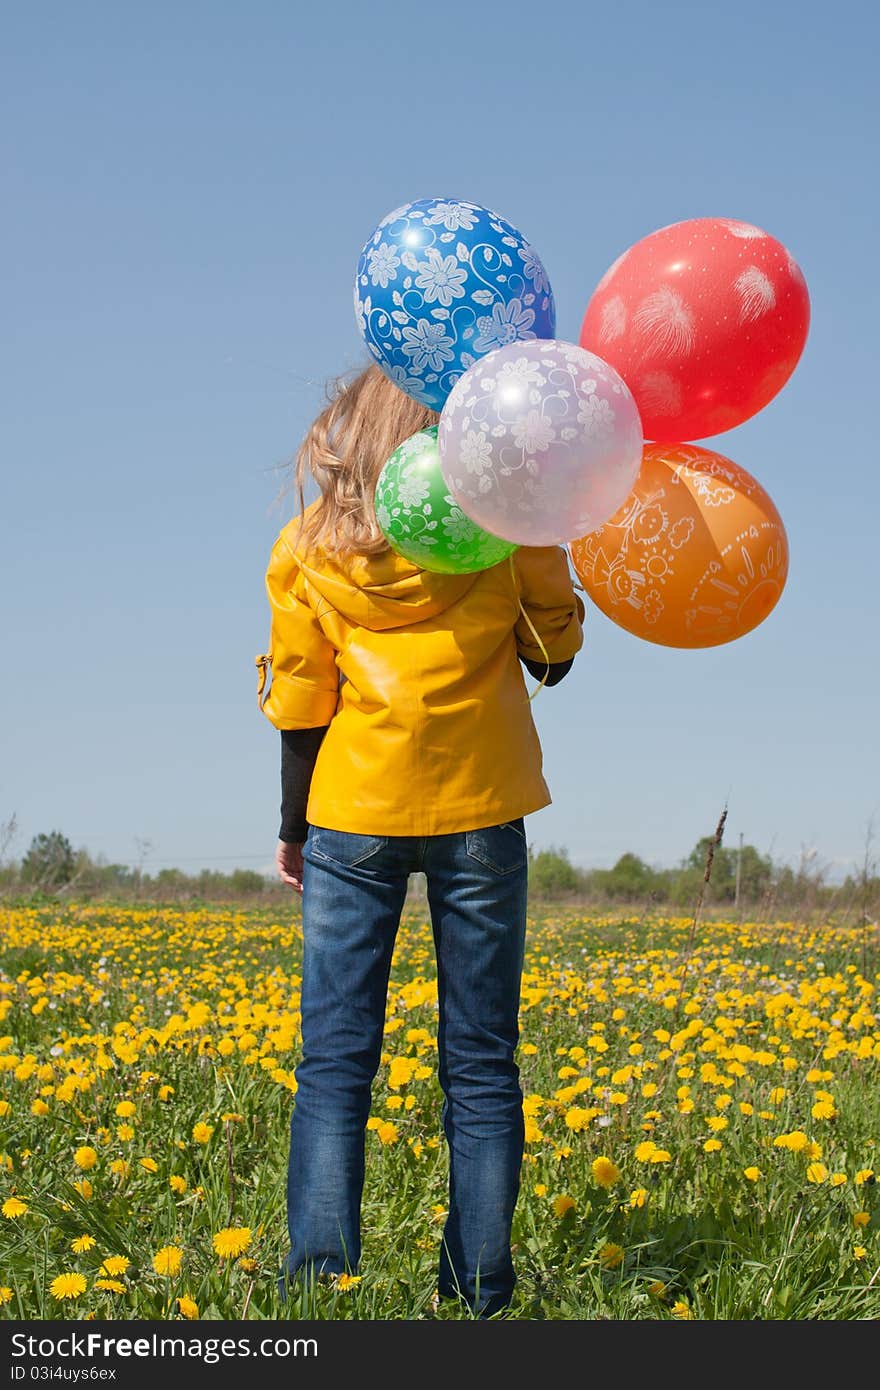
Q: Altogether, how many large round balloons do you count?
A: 5